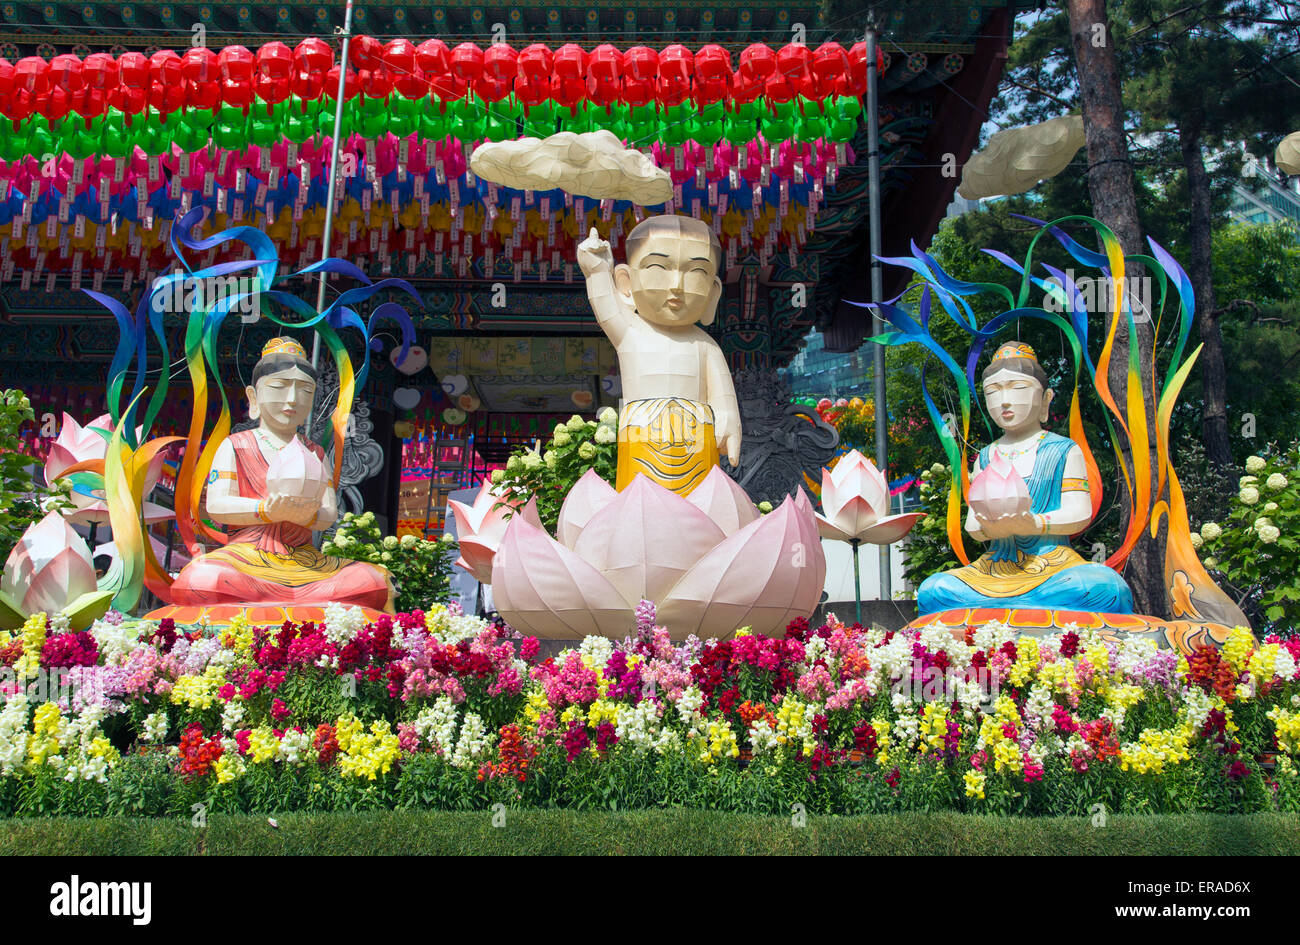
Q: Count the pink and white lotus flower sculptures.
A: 7